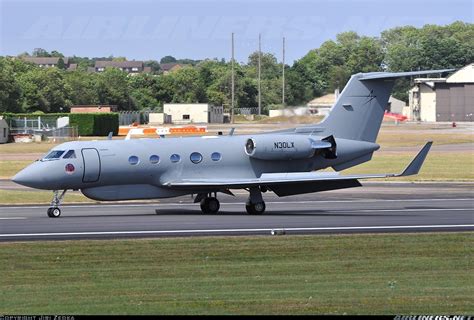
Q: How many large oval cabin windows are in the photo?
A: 5